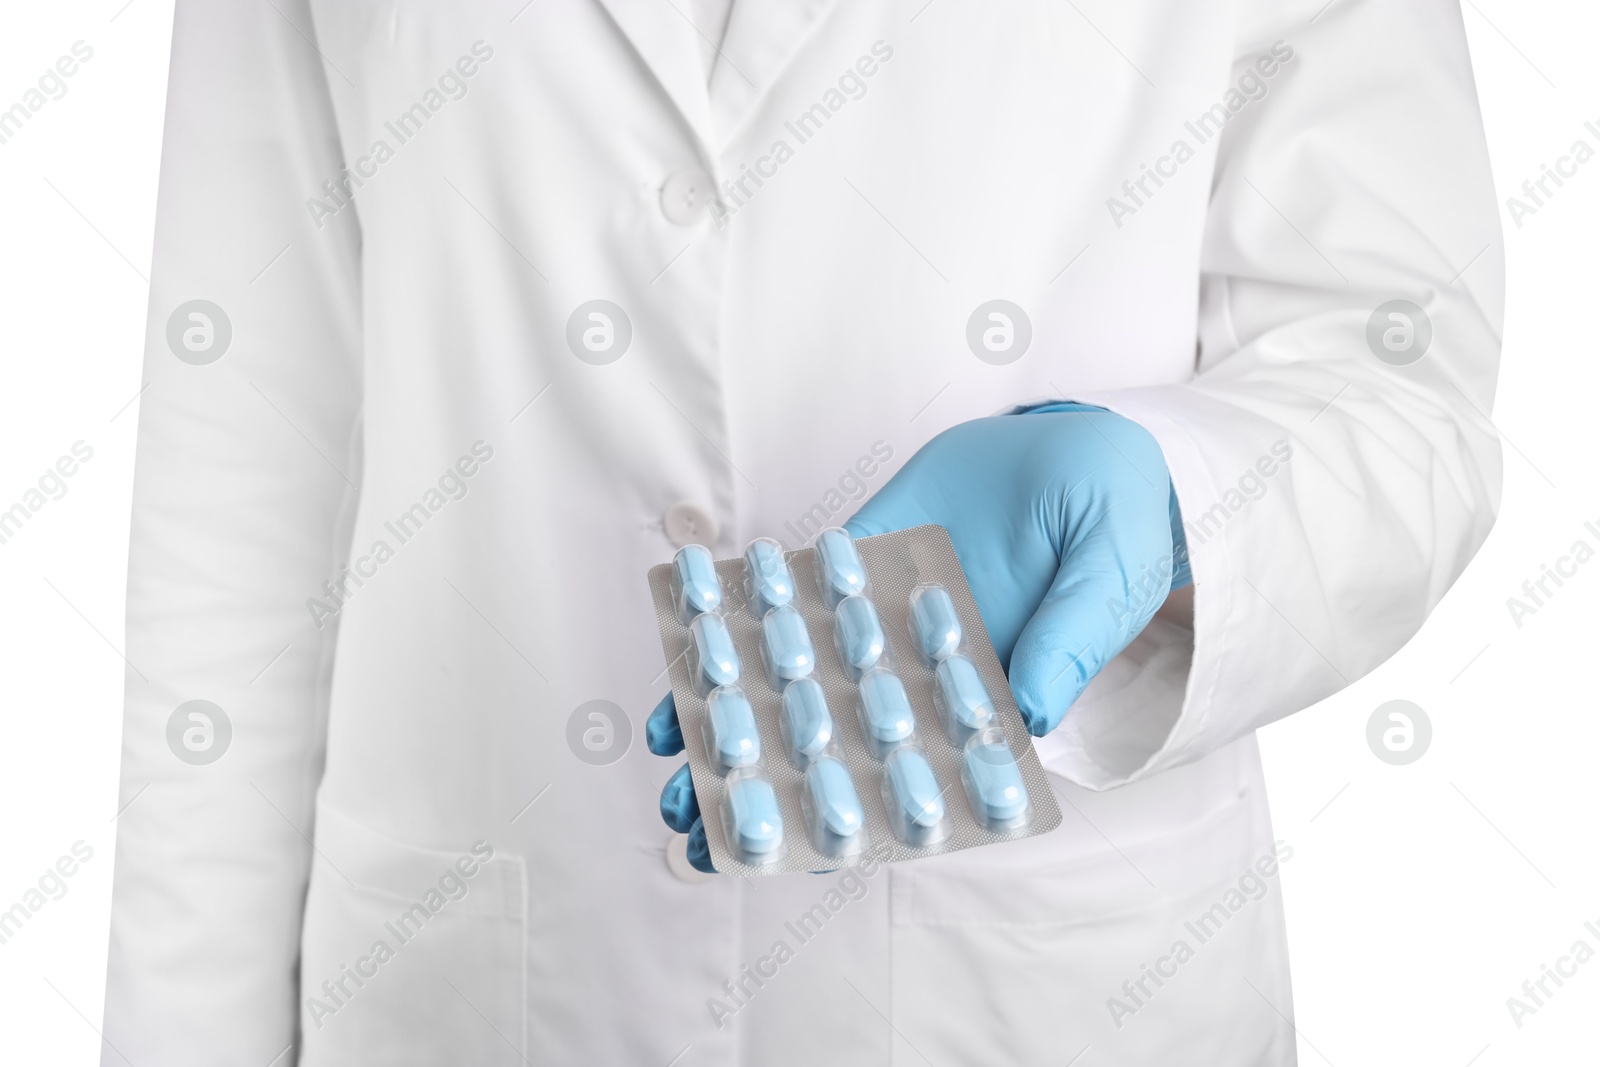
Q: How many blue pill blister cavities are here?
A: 15